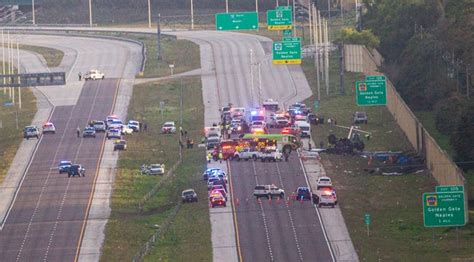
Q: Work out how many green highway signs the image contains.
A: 5